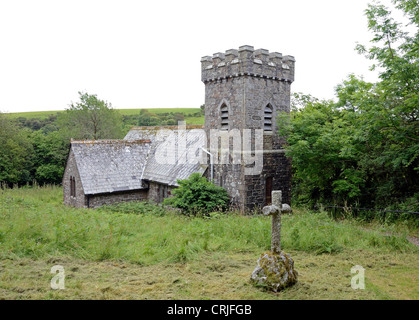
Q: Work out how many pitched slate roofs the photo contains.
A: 2